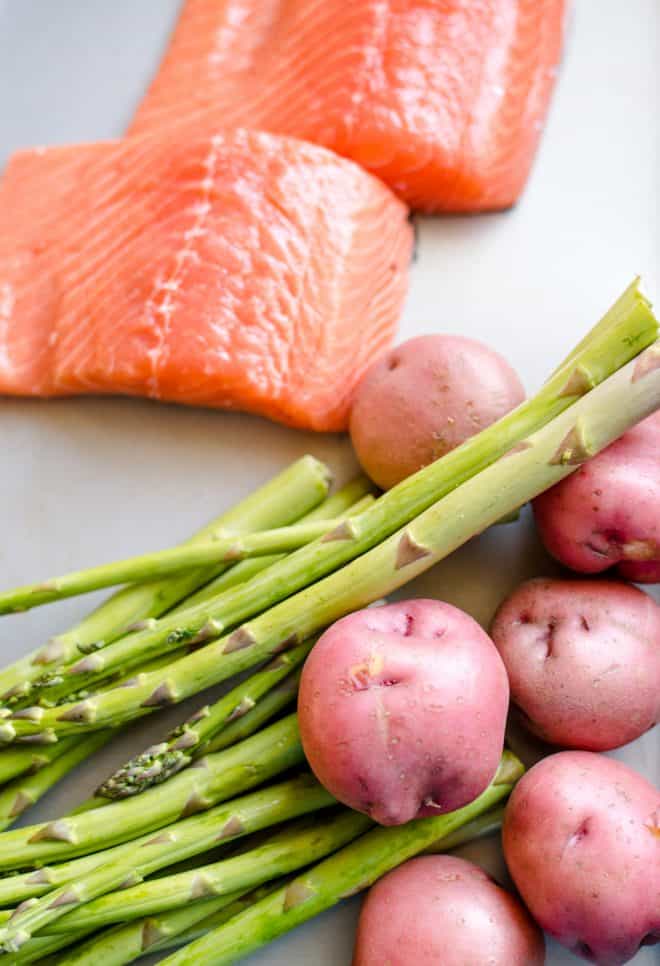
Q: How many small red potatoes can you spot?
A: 6